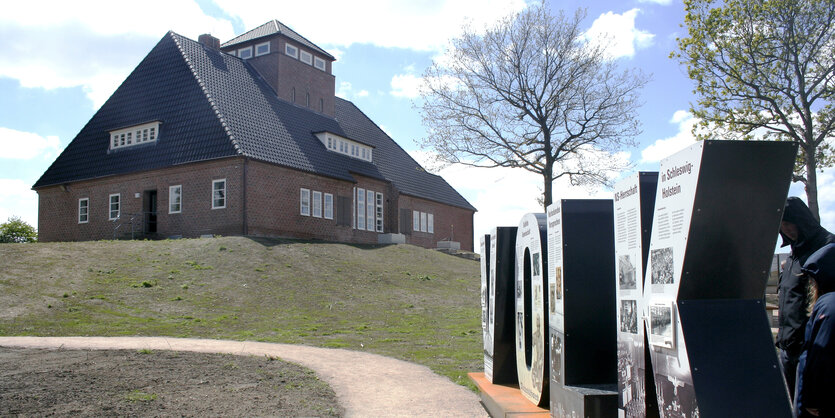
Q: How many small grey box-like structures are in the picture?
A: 2